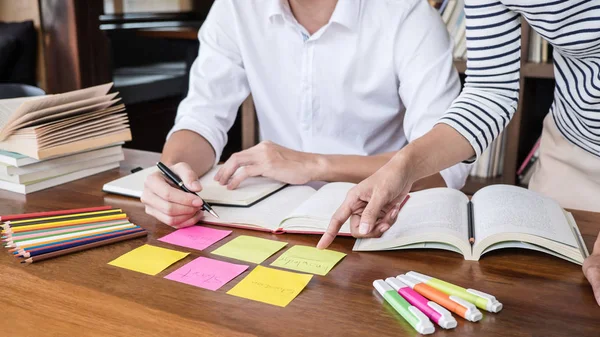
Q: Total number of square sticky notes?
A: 6